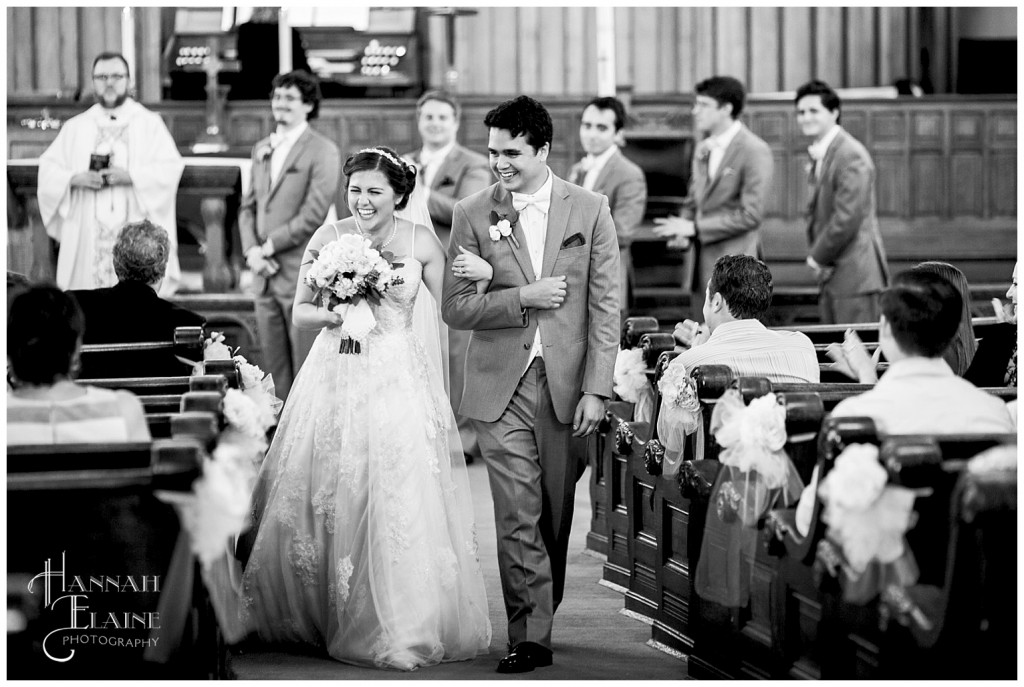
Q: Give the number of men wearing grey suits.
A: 6